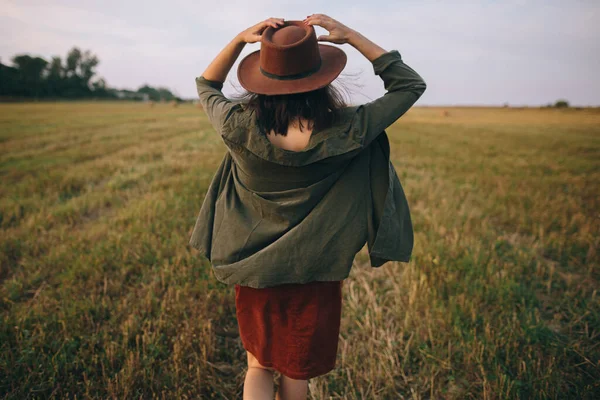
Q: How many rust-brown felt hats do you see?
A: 1